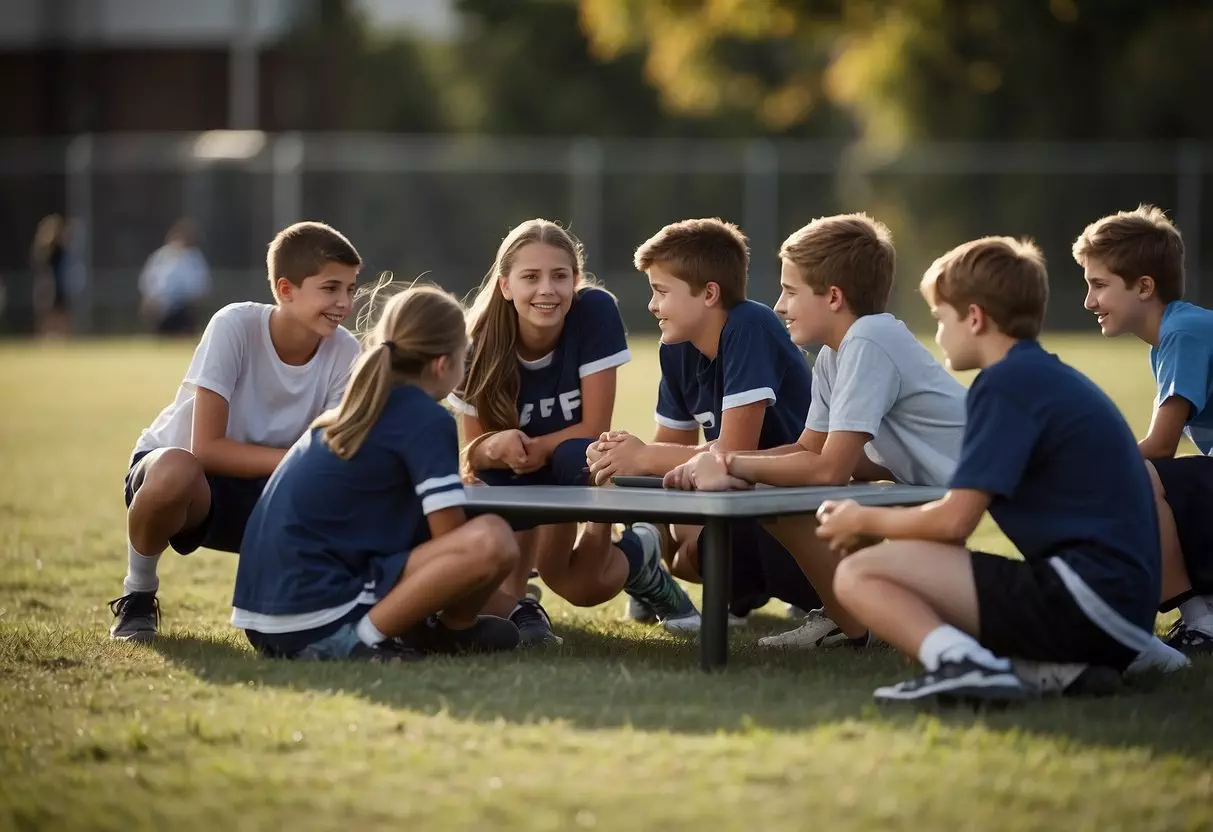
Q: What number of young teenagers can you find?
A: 7